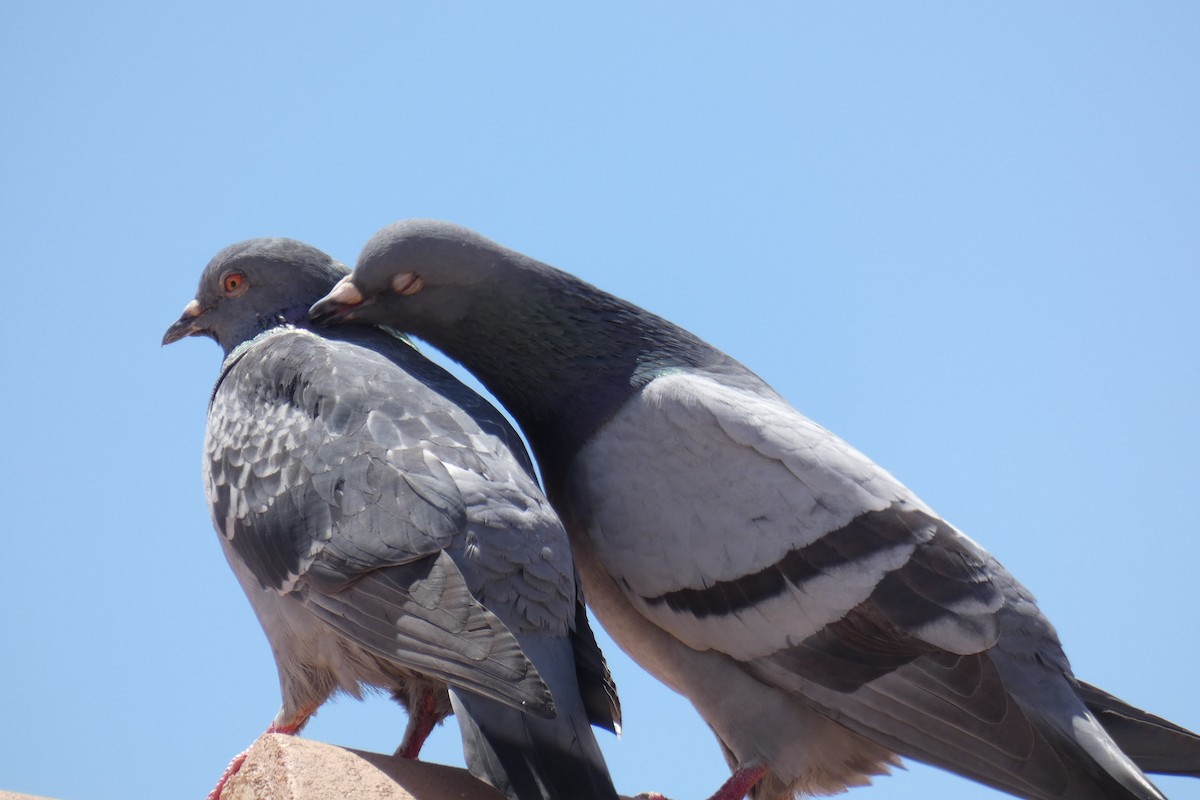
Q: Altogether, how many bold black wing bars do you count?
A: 2